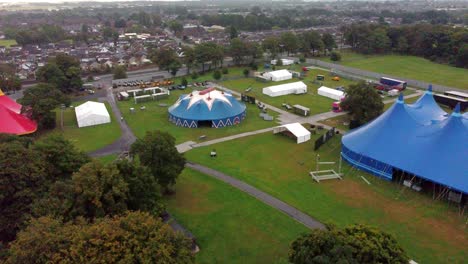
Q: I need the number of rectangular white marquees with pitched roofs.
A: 6